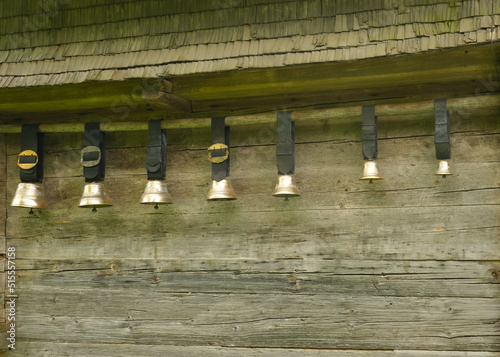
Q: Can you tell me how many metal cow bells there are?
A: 7